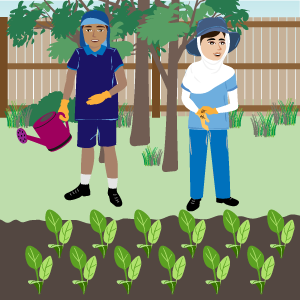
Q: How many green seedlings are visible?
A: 12